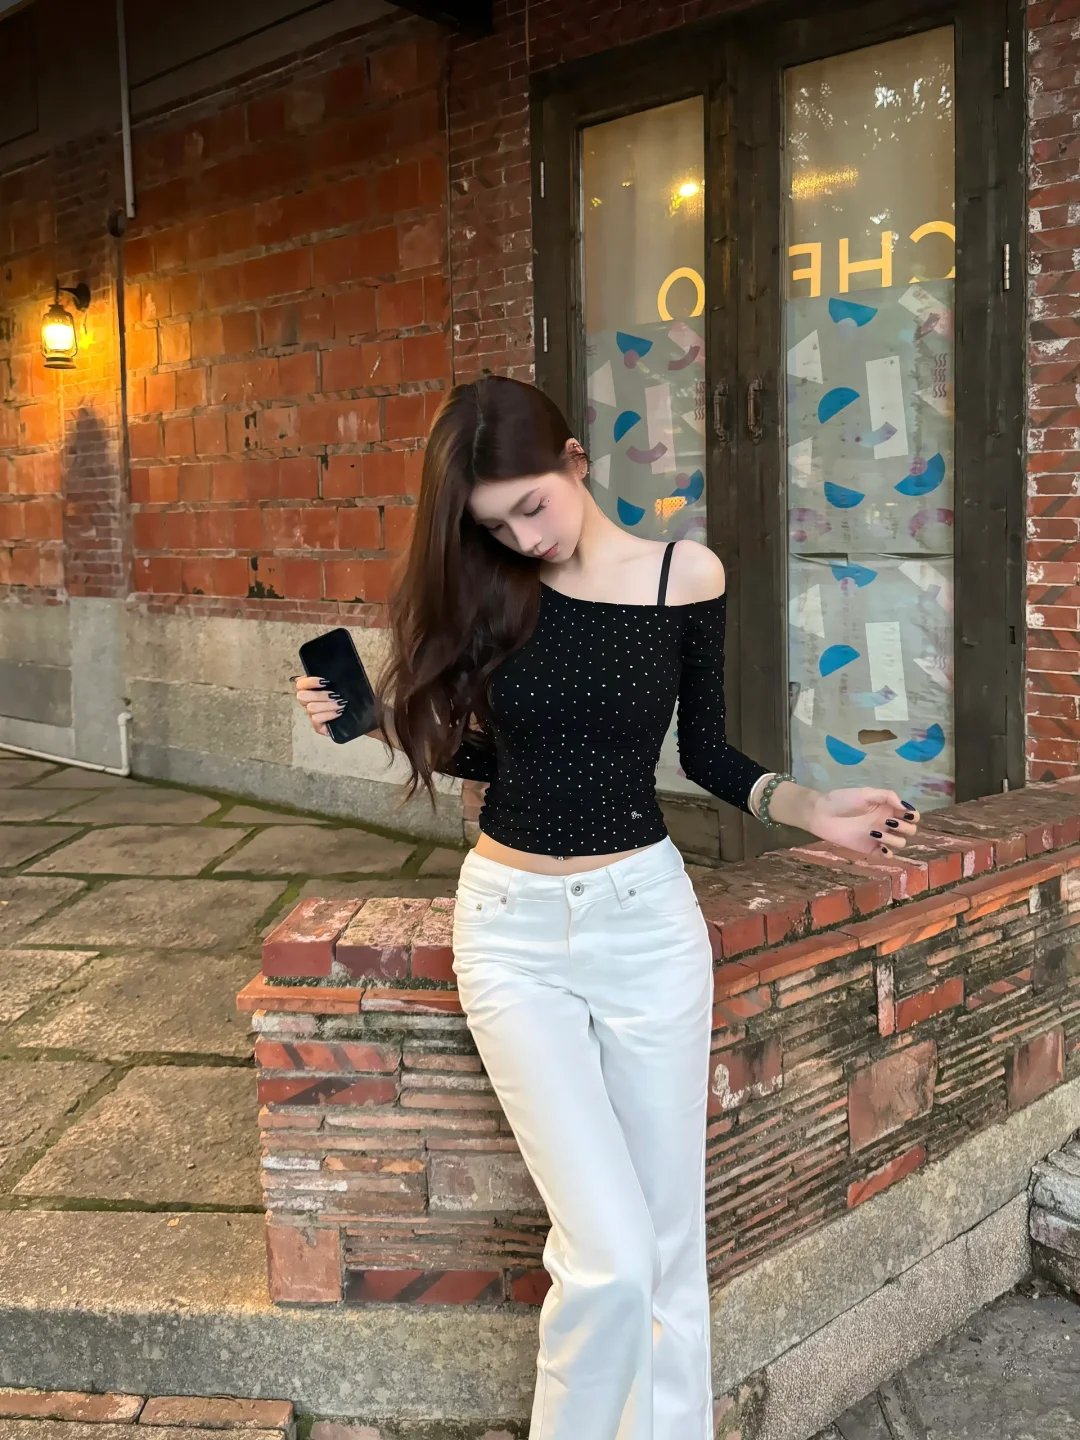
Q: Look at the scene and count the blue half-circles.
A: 12